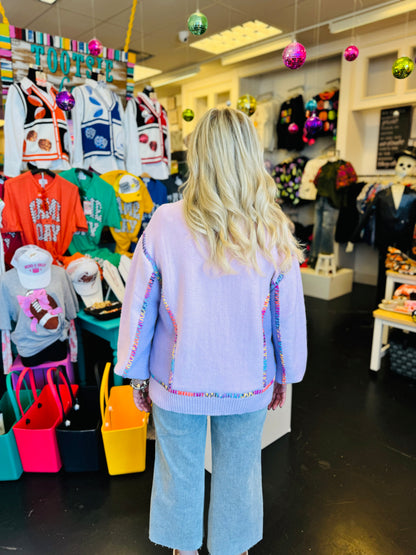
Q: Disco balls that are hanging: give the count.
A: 11